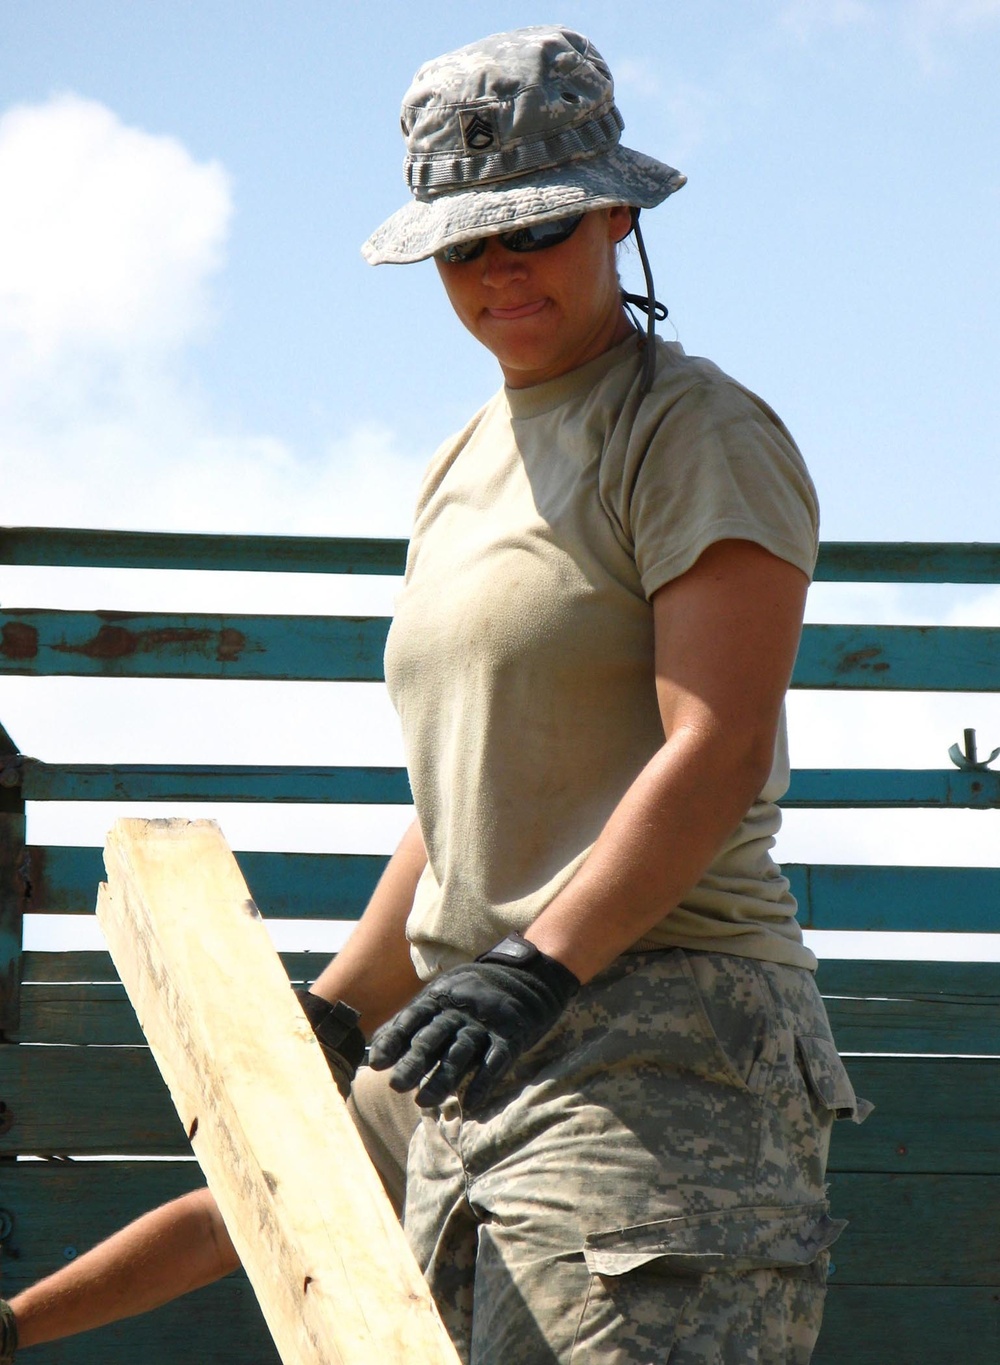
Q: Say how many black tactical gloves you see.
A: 2